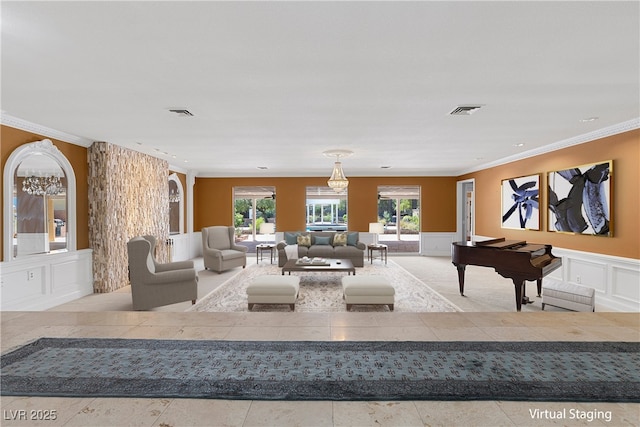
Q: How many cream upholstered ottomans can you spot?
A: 2